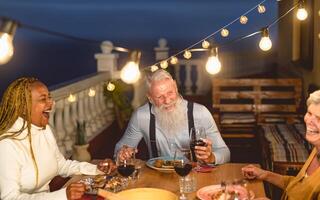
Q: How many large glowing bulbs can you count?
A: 5